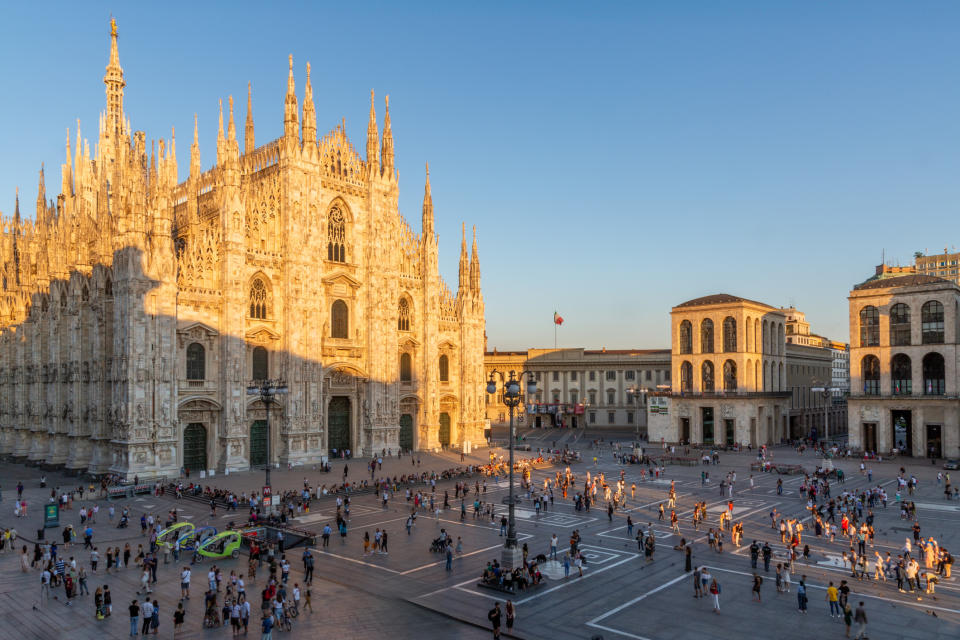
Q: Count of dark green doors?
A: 5